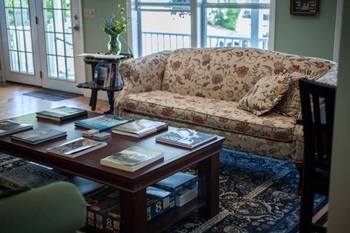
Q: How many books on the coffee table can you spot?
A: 8